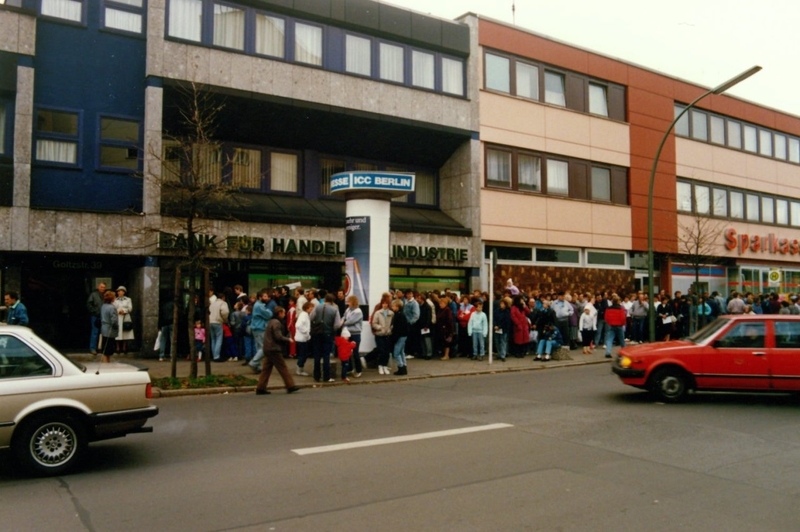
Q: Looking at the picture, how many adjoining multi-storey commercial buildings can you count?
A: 2